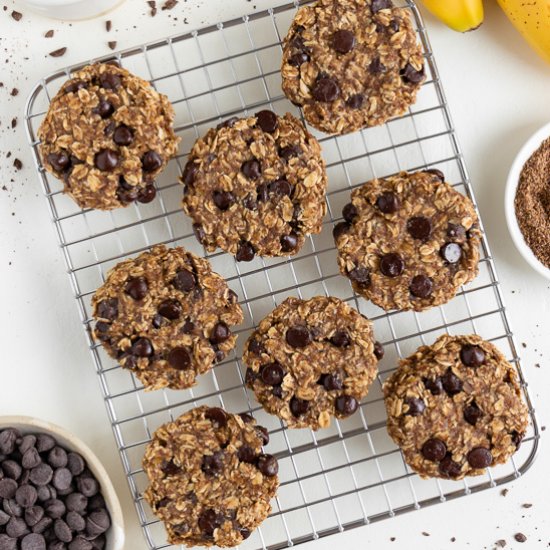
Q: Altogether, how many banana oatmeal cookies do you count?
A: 8